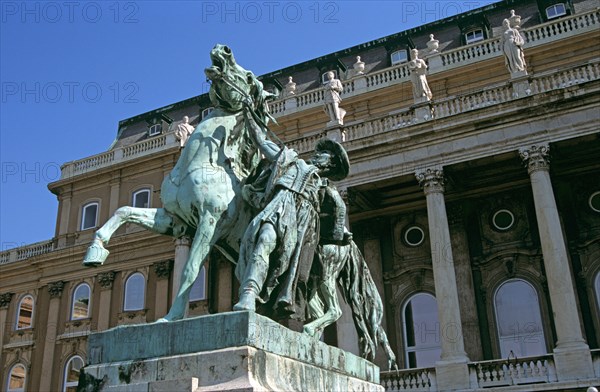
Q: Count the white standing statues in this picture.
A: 4